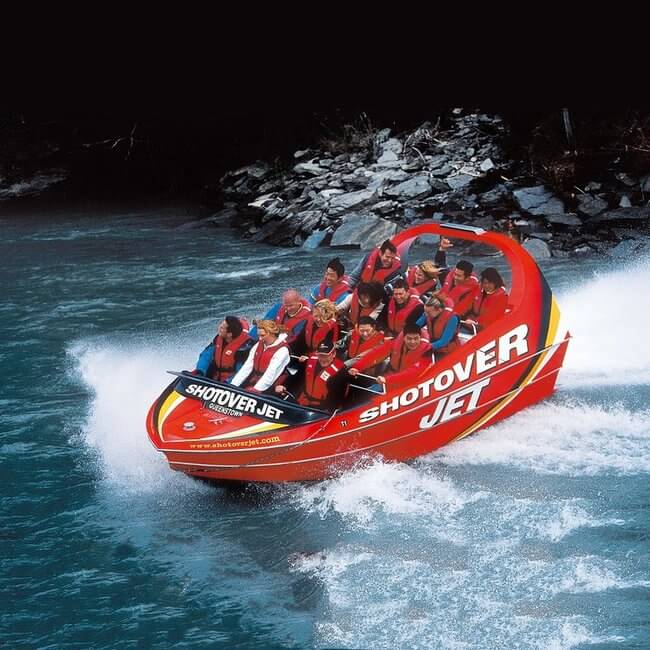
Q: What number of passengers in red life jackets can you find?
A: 15